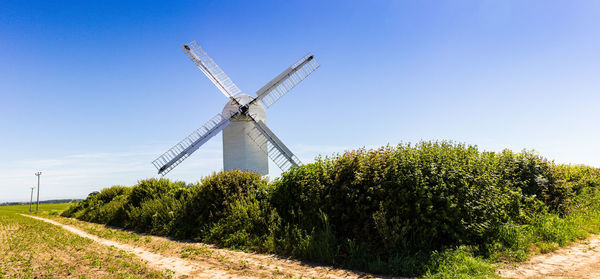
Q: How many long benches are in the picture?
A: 0